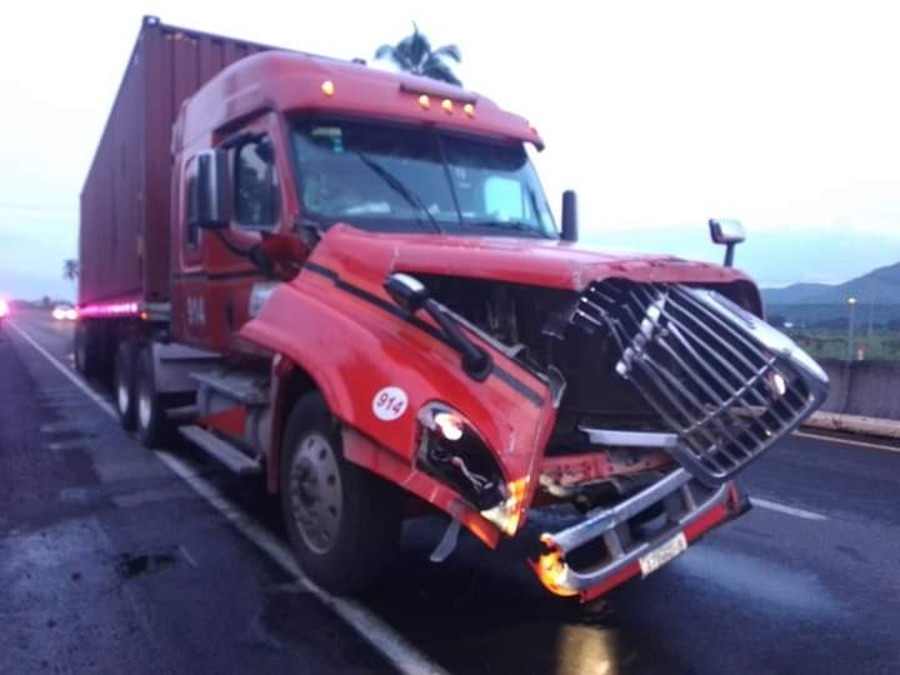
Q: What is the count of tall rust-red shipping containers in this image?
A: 1